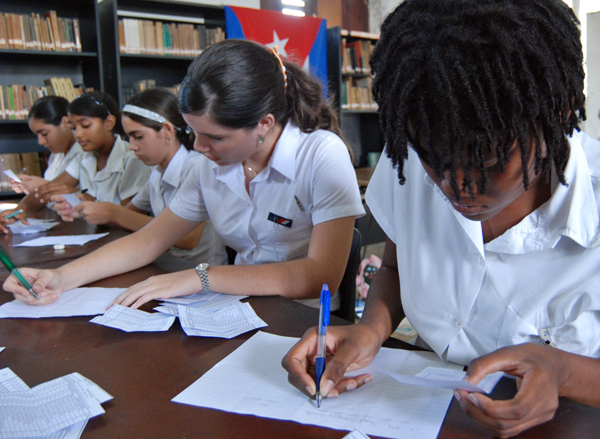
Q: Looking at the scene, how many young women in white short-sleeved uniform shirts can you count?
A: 5